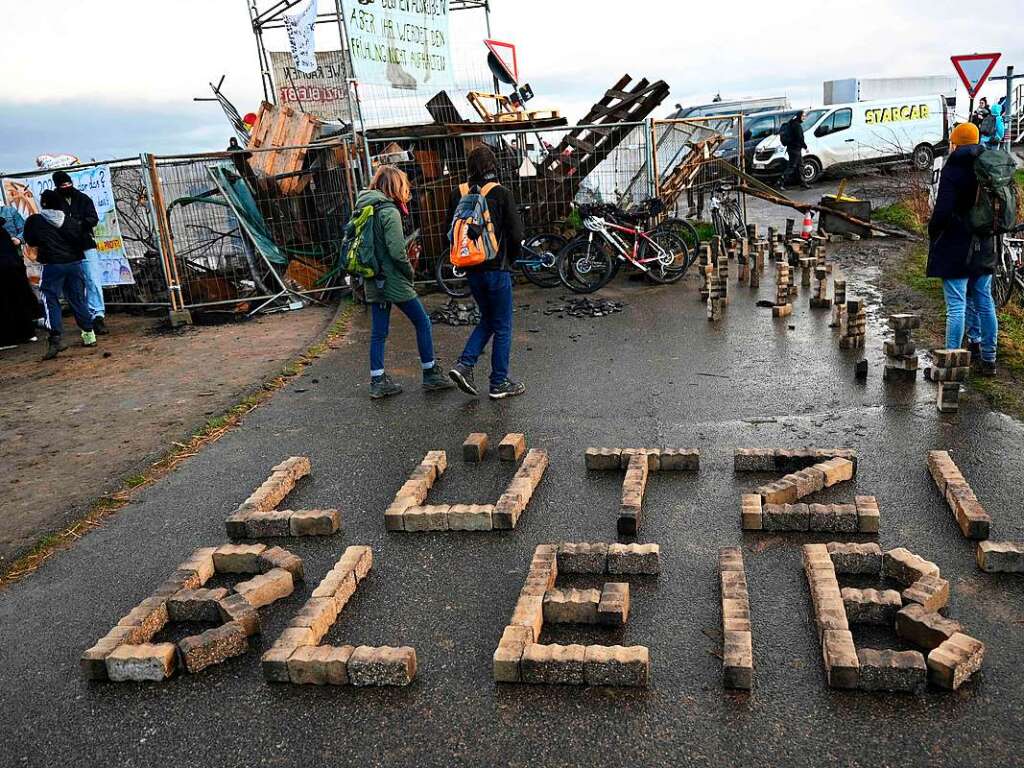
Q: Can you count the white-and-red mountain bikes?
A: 1